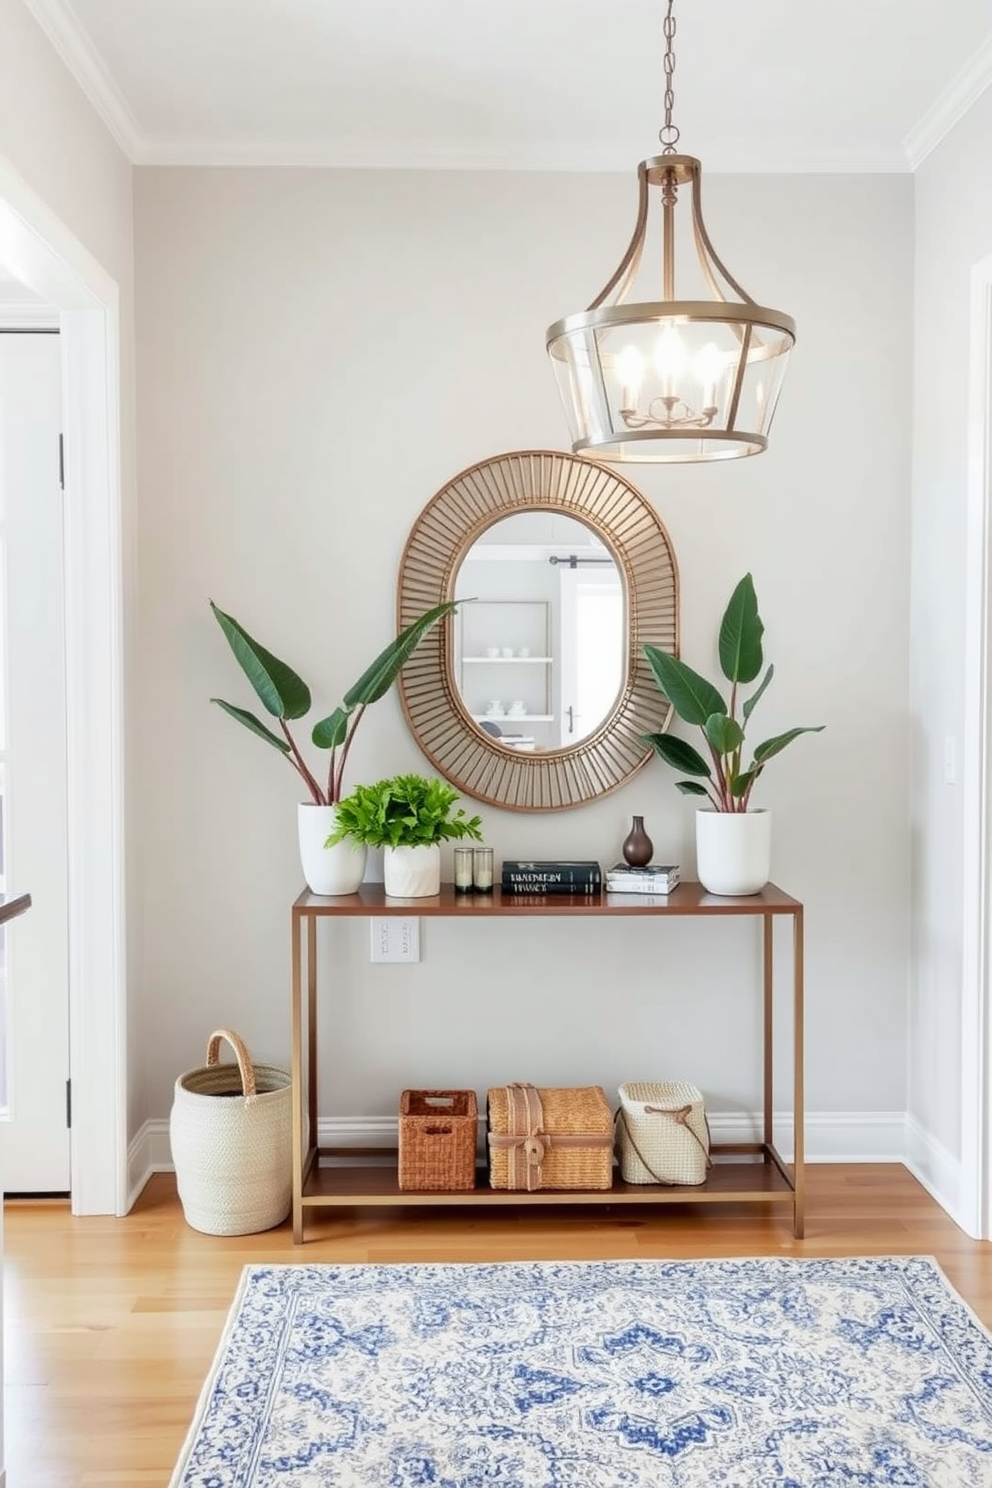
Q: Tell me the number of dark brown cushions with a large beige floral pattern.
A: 0